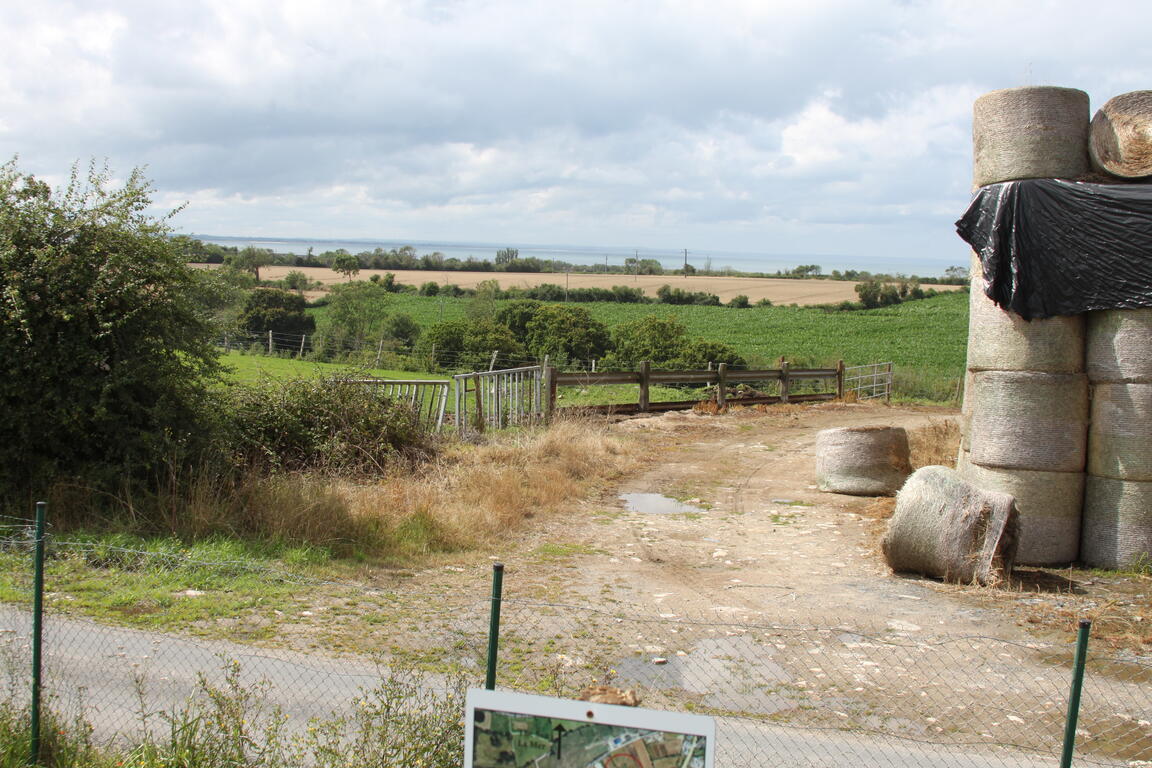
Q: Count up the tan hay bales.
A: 10